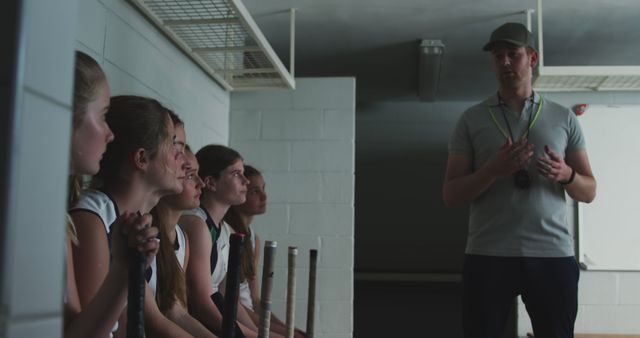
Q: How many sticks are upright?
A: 5